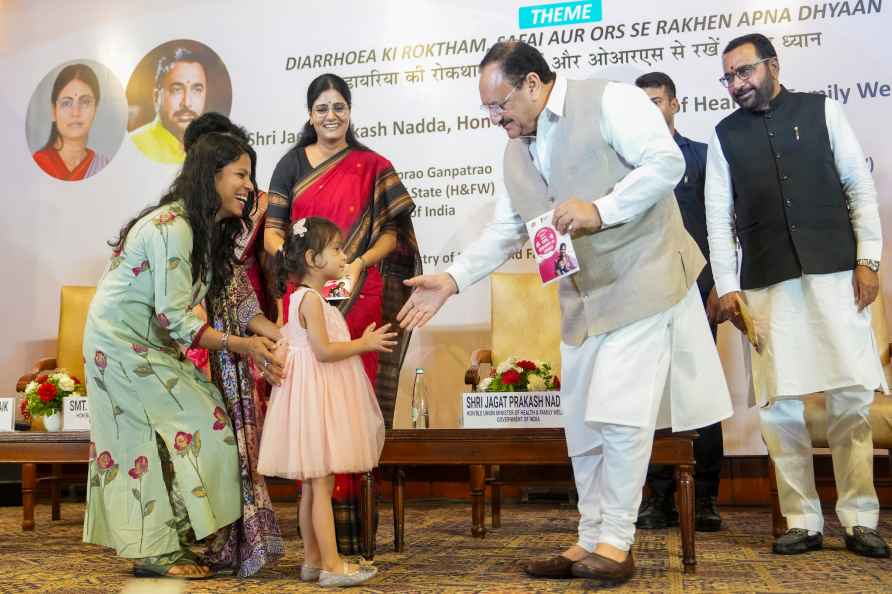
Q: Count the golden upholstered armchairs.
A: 3